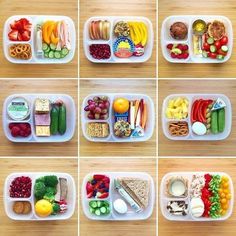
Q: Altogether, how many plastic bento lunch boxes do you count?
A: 9